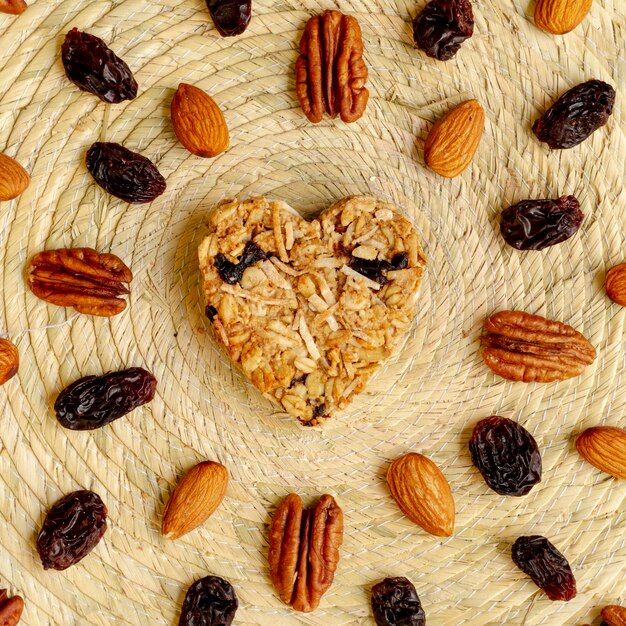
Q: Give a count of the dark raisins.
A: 12